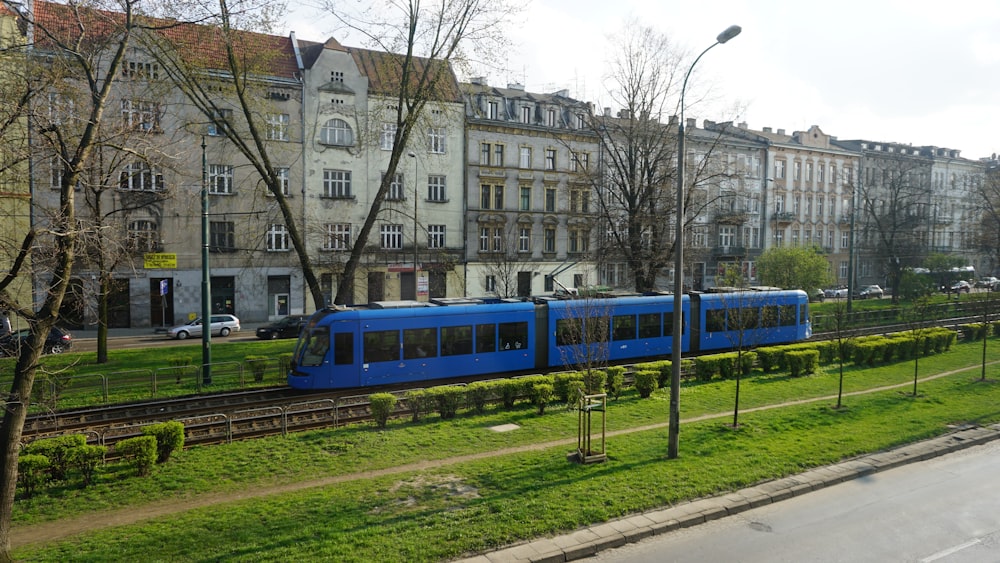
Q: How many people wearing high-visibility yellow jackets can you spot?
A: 0